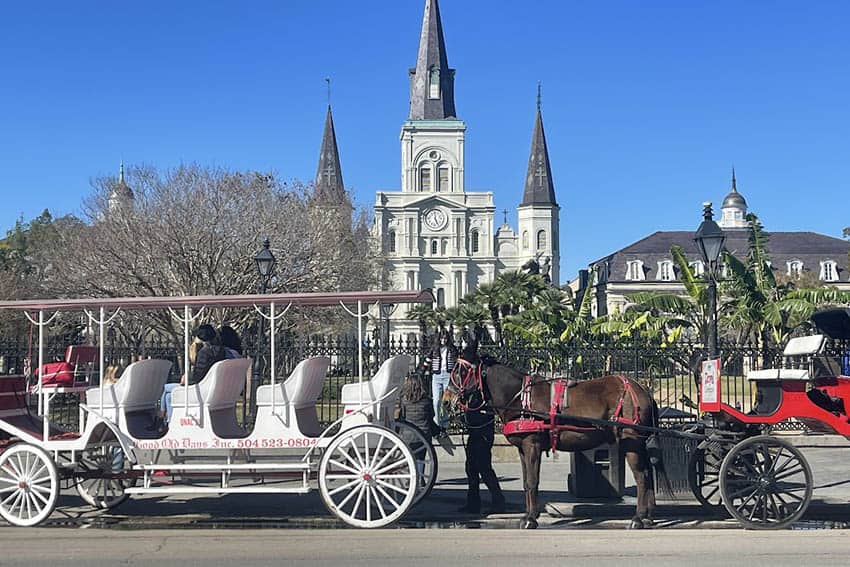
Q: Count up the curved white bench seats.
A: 4